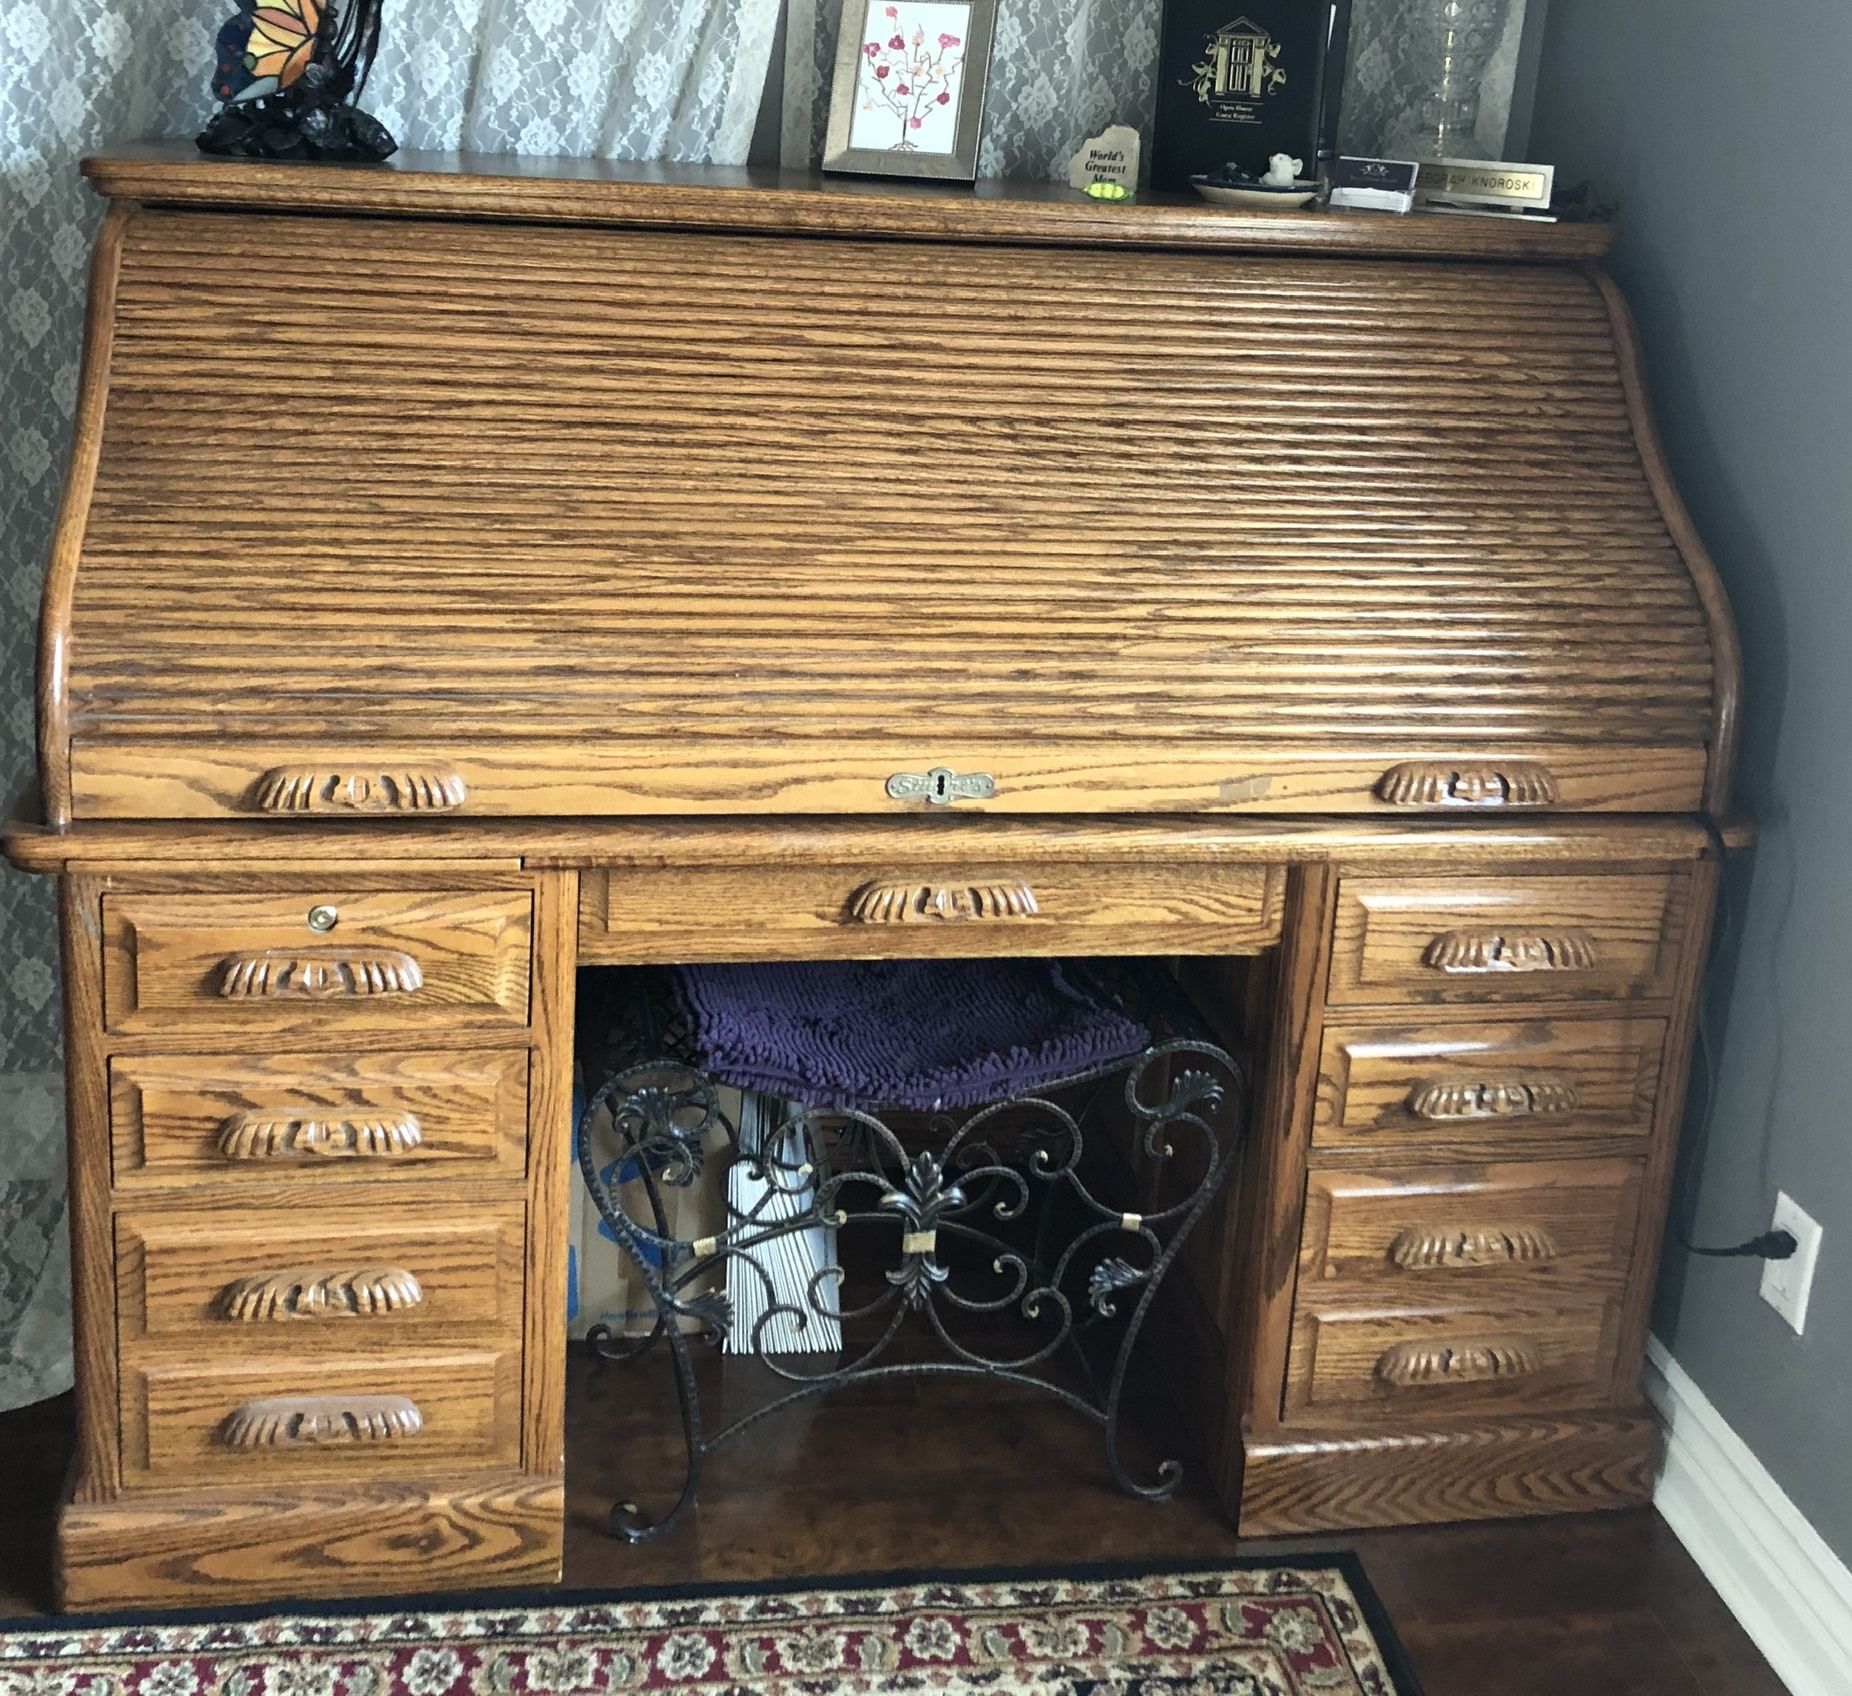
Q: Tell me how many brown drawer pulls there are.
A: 11